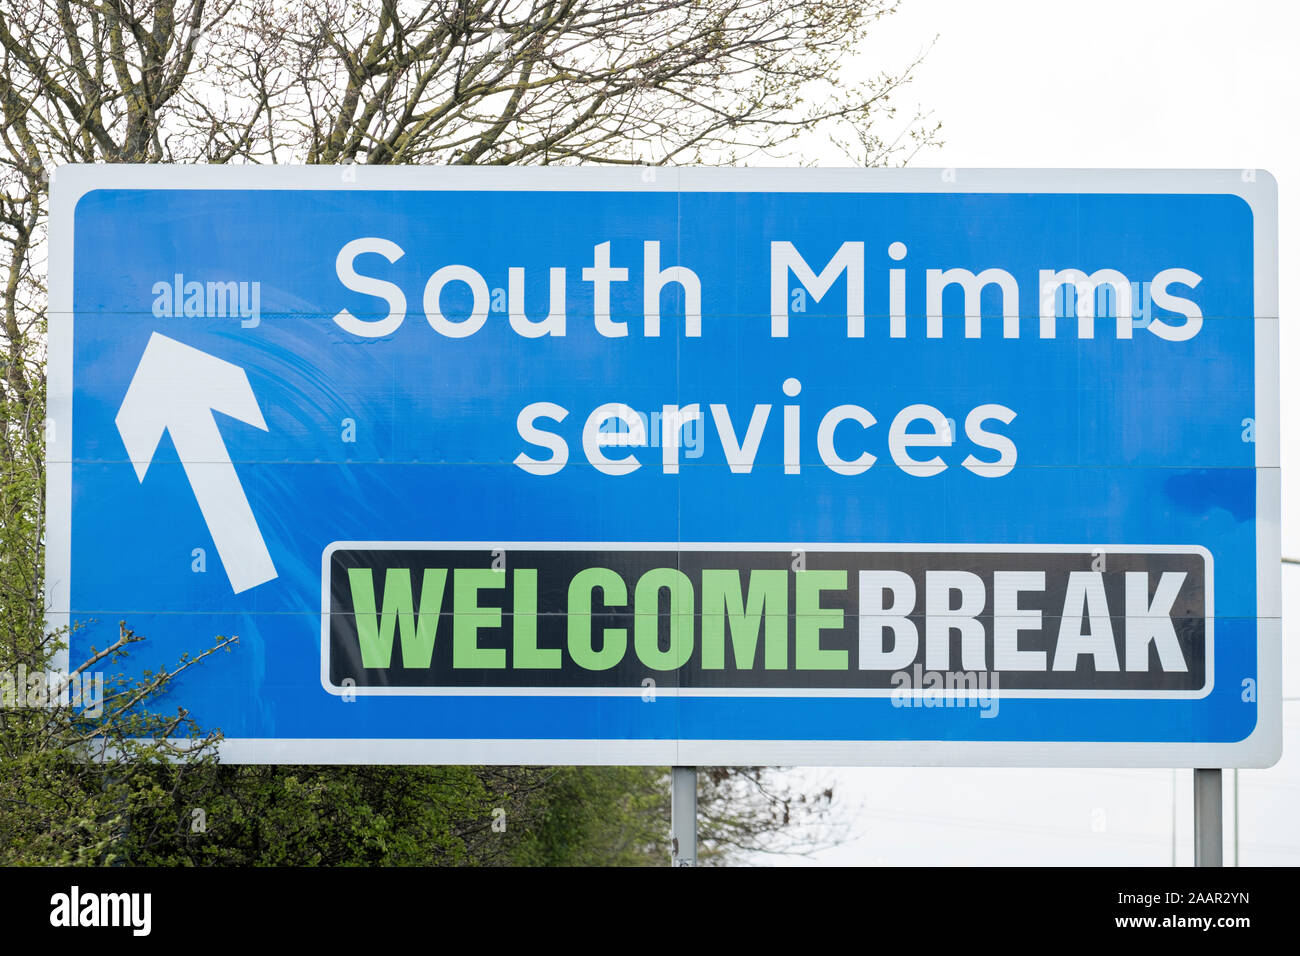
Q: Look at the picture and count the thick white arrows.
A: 1